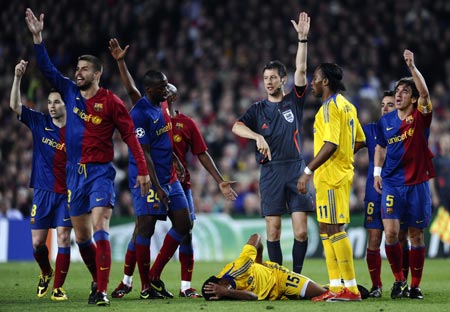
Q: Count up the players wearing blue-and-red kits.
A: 6